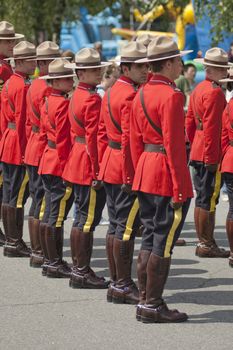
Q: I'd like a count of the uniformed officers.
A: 10